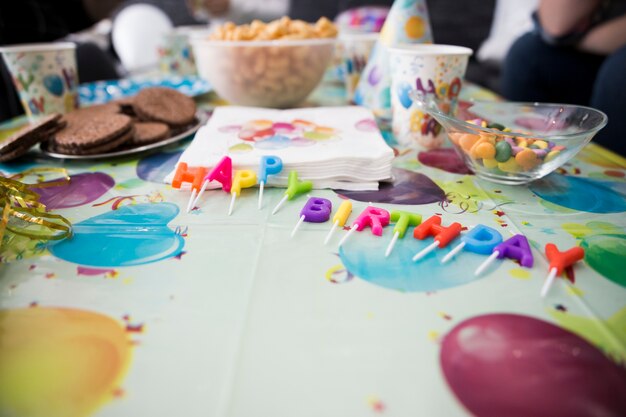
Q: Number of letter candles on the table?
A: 13